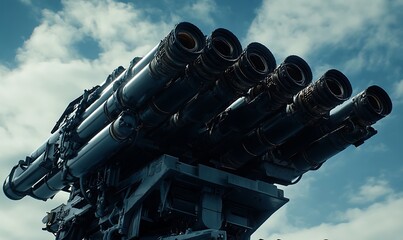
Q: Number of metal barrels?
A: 6